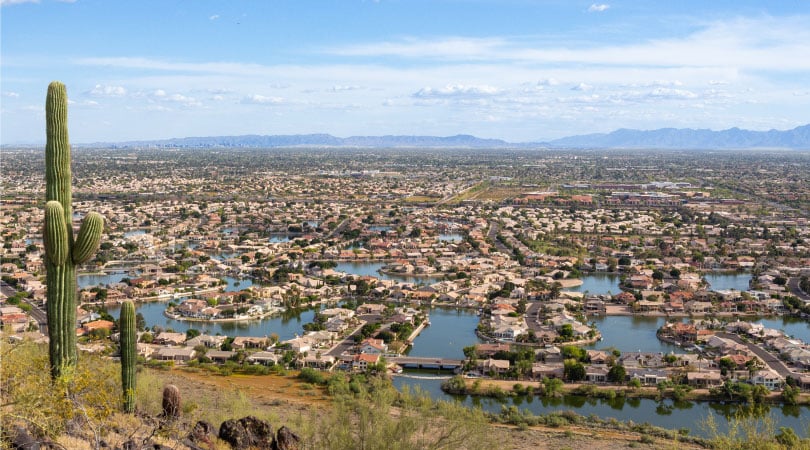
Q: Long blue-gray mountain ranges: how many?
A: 2